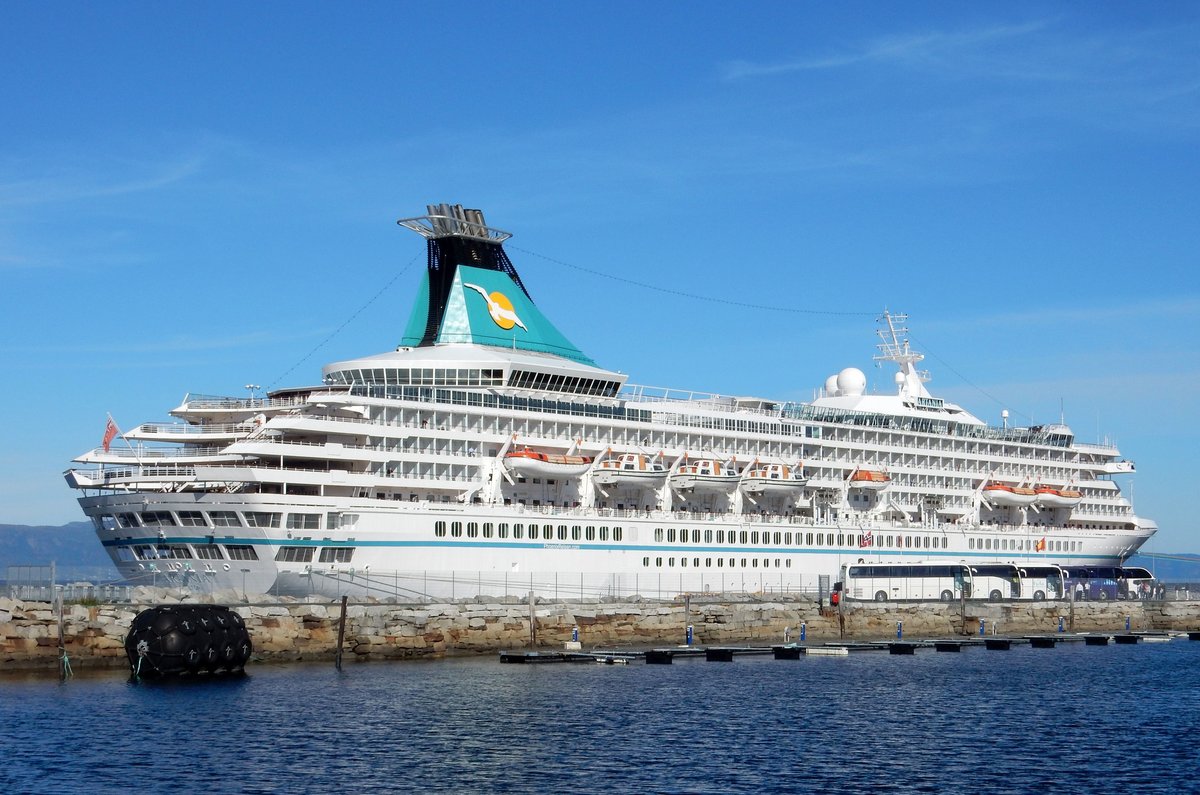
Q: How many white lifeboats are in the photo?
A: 3